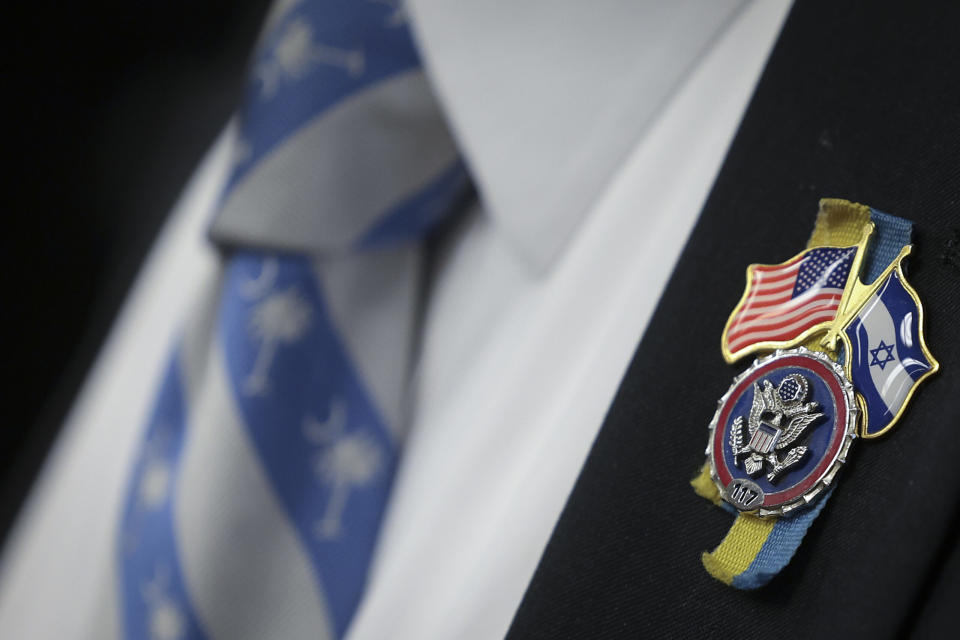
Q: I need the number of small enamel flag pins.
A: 2